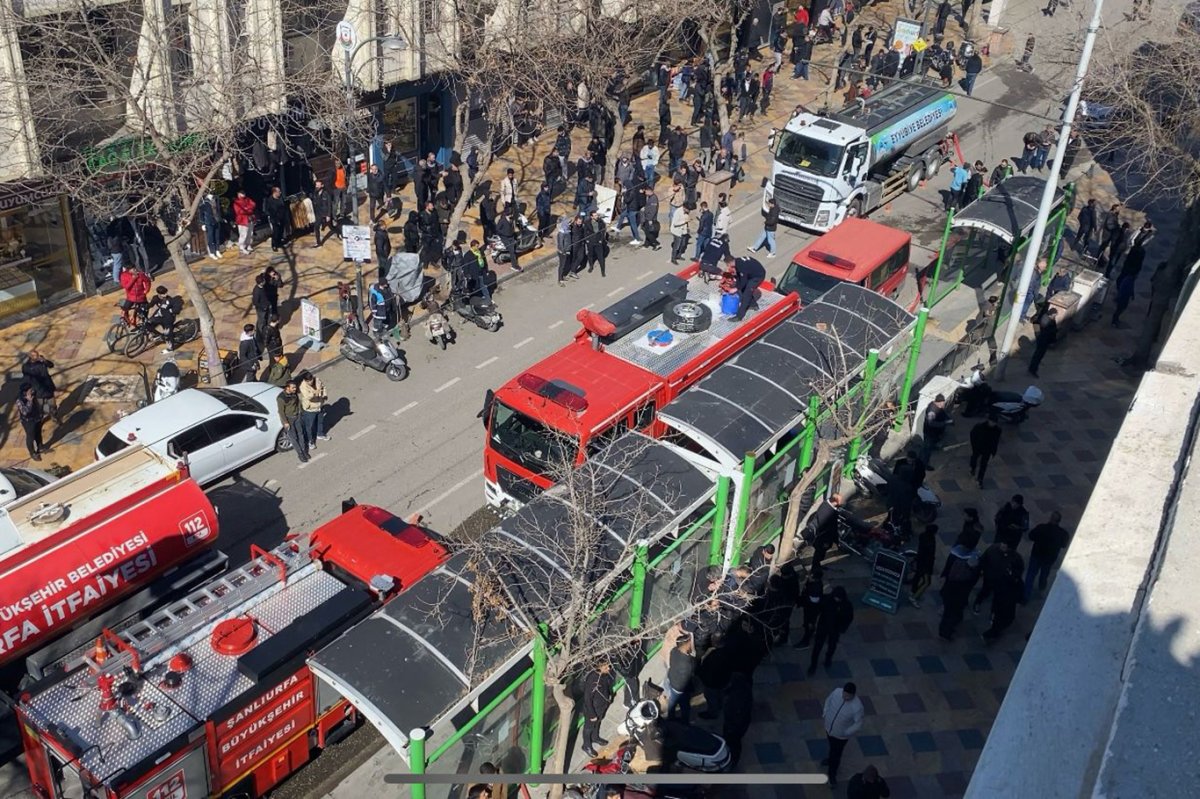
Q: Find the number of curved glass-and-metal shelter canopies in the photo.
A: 3